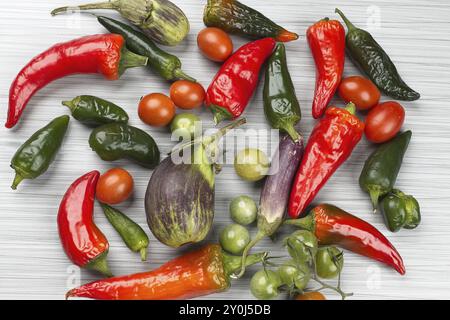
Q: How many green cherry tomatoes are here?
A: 8